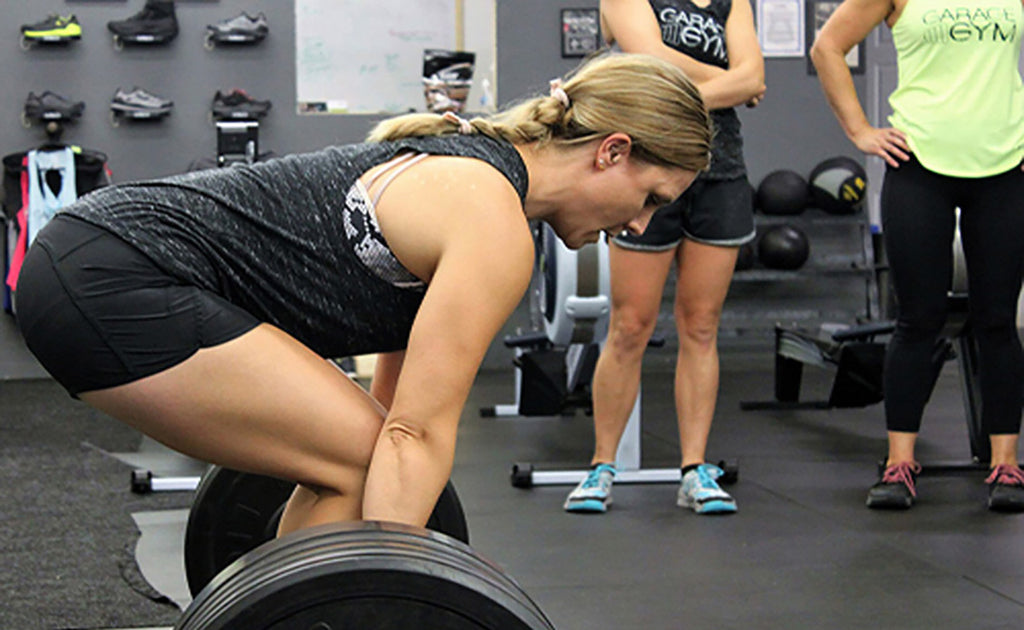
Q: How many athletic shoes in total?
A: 10